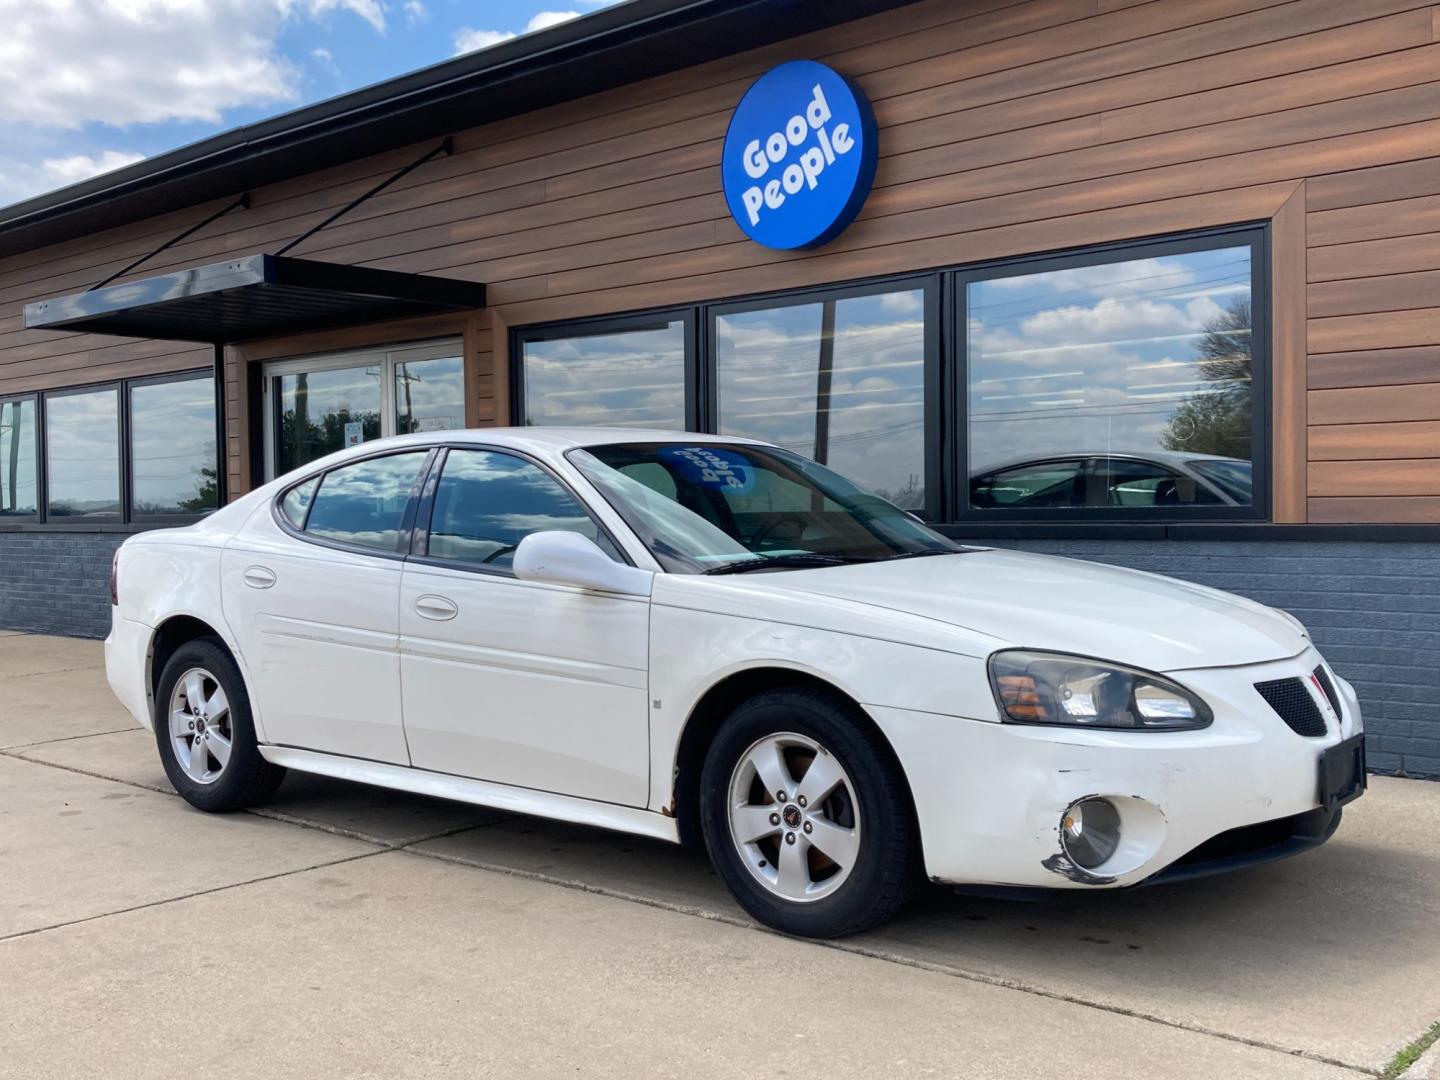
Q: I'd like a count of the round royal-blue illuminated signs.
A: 1